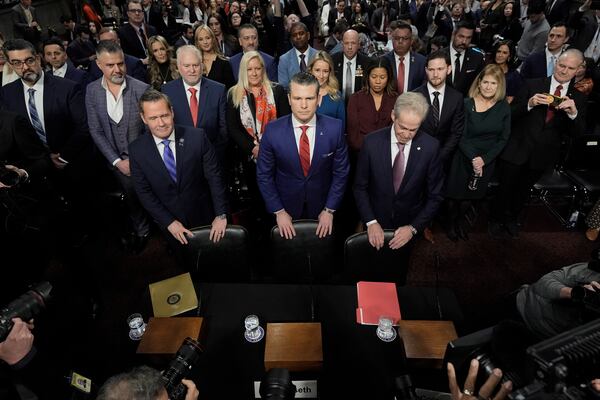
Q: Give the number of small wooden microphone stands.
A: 3